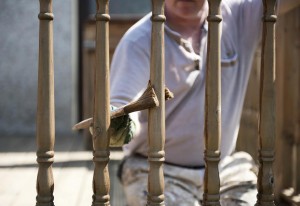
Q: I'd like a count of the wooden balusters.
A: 5